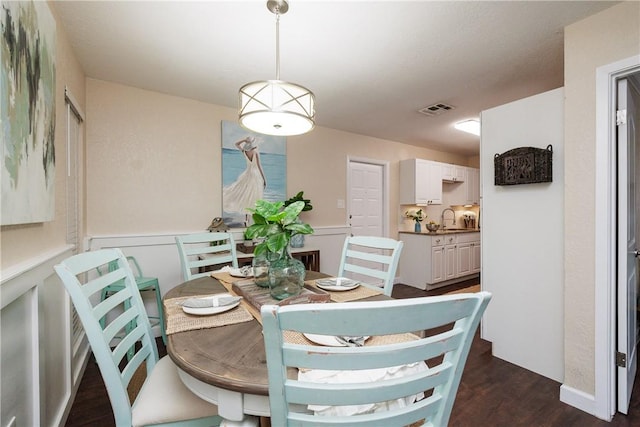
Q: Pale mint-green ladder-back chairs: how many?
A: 4